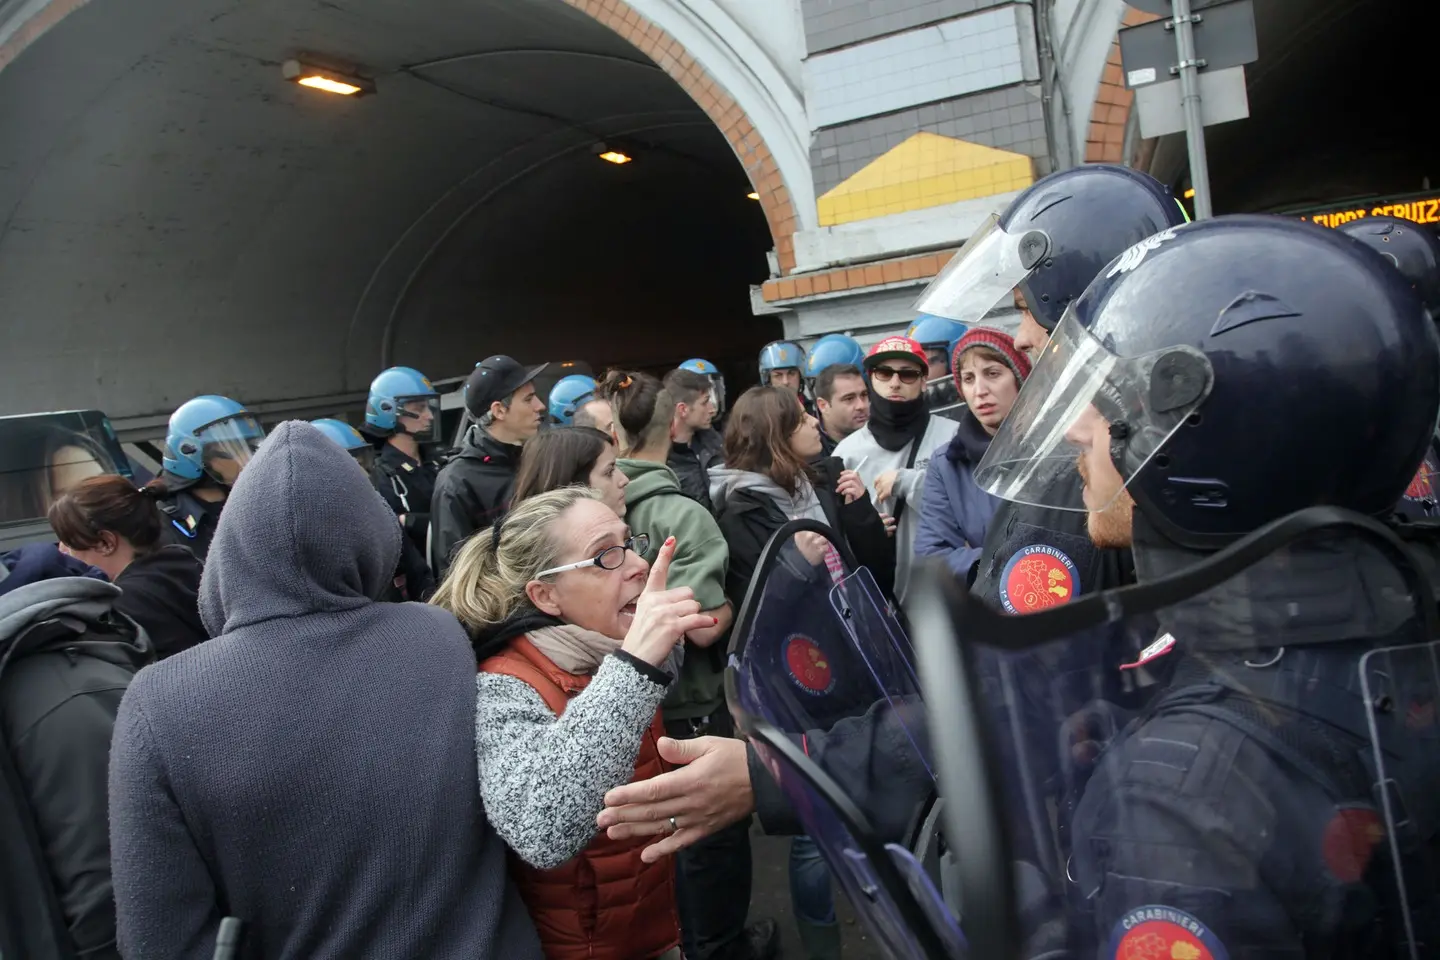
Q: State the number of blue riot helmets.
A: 8